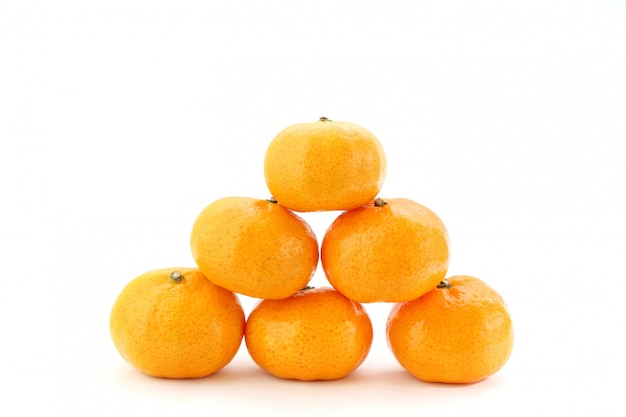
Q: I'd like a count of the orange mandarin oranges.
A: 6